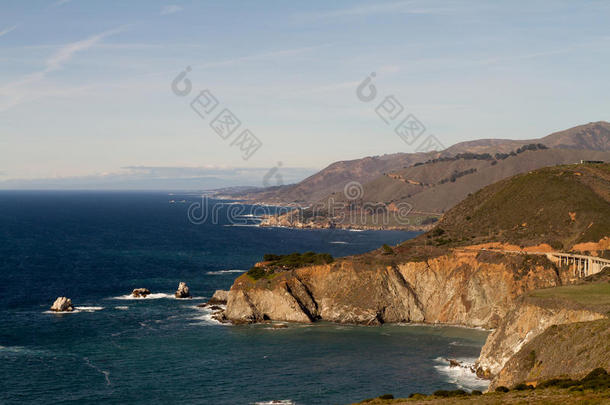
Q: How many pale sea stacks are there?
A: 3